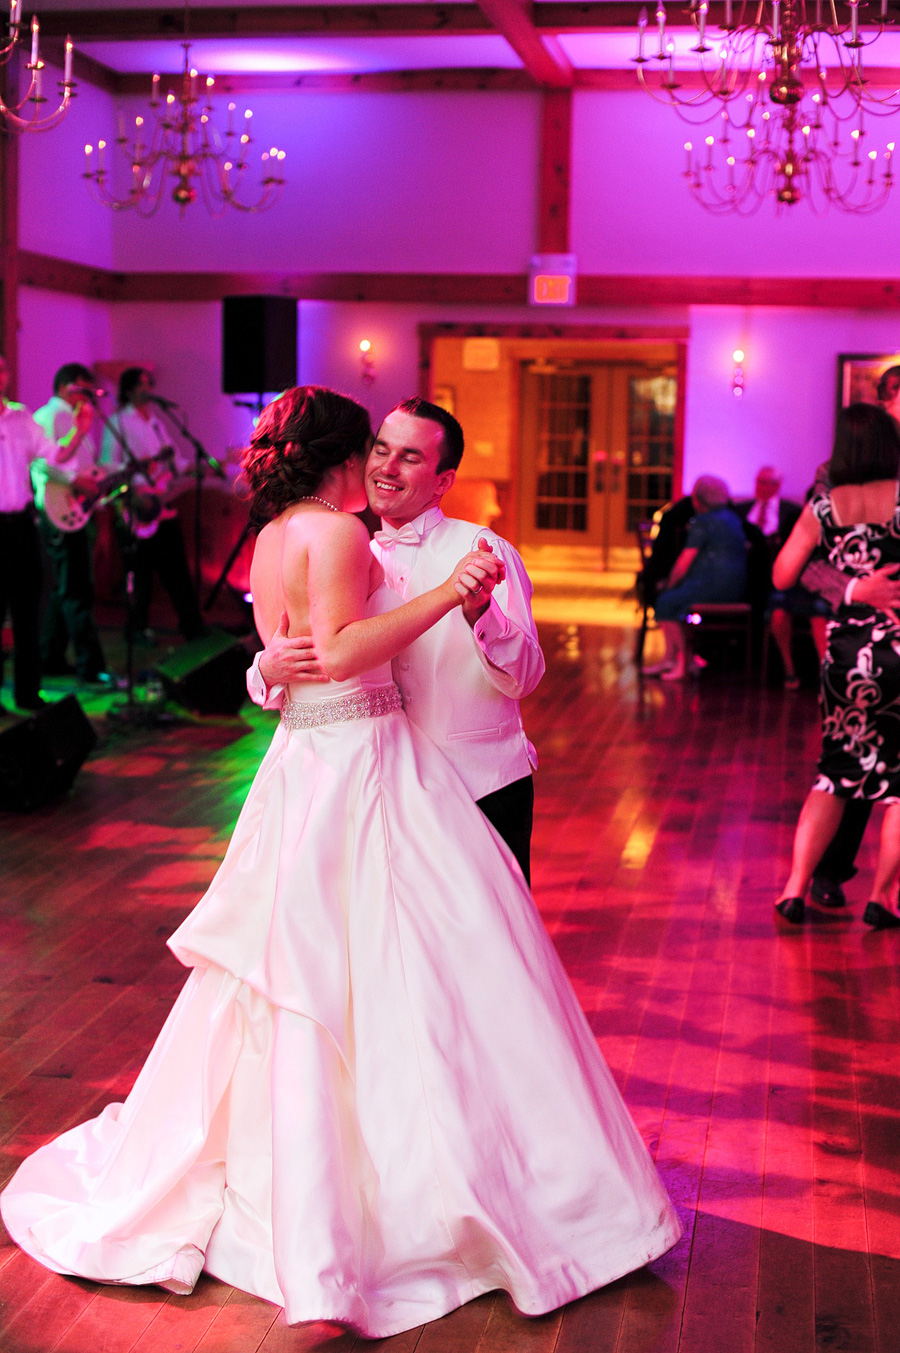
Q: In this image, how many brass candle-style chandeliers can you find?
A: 4